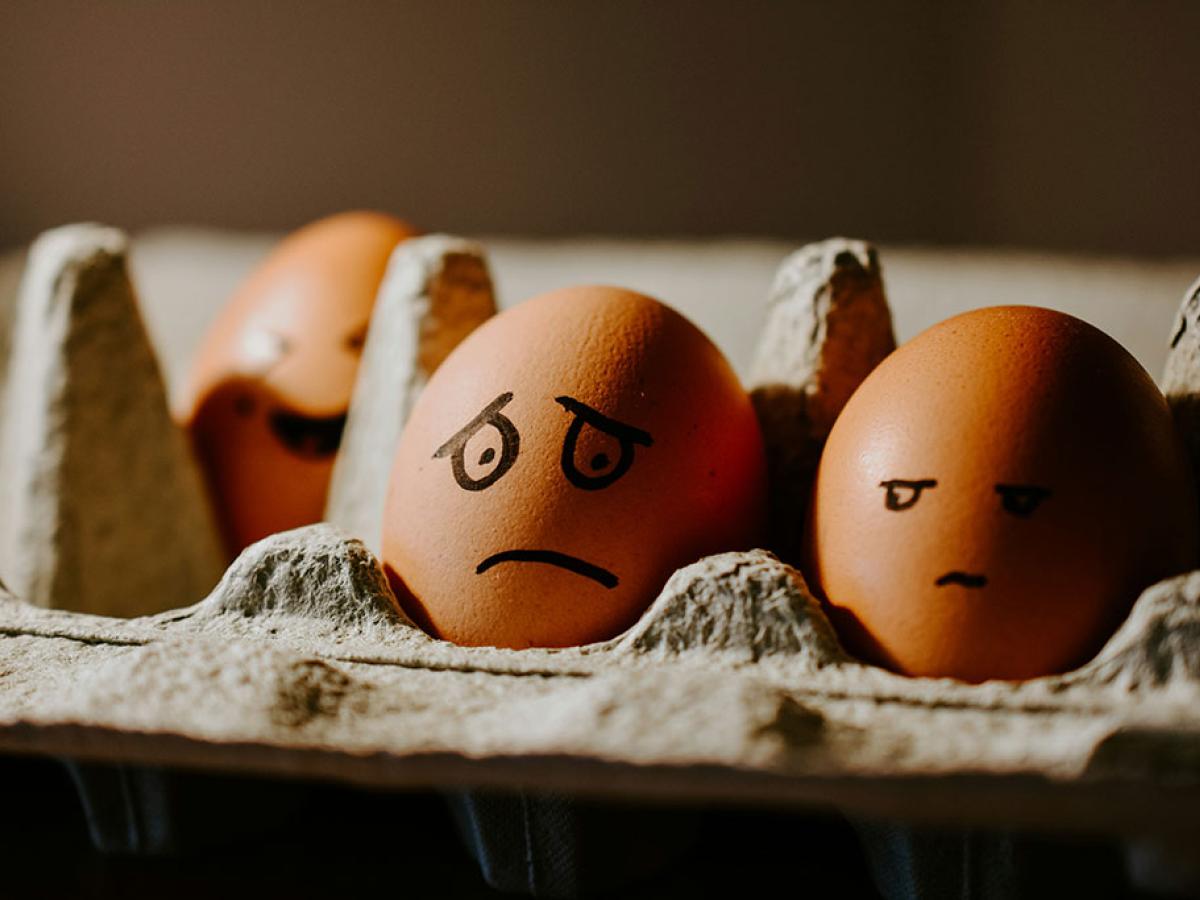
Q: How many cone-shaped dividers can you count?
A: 4